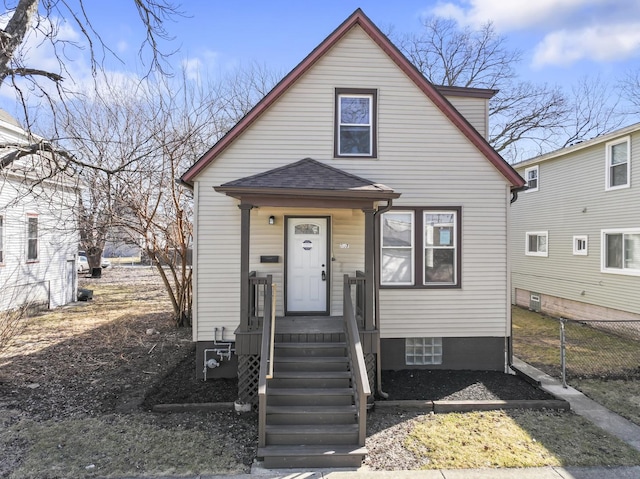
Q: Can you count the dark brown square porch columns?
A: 2